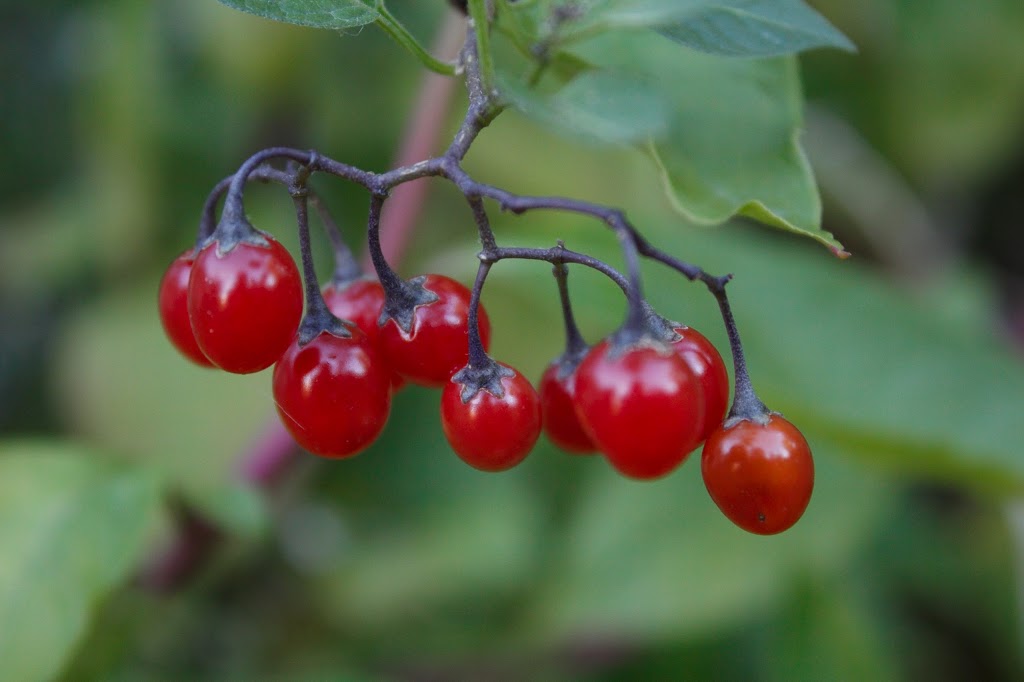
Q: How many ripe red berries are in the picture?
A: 10